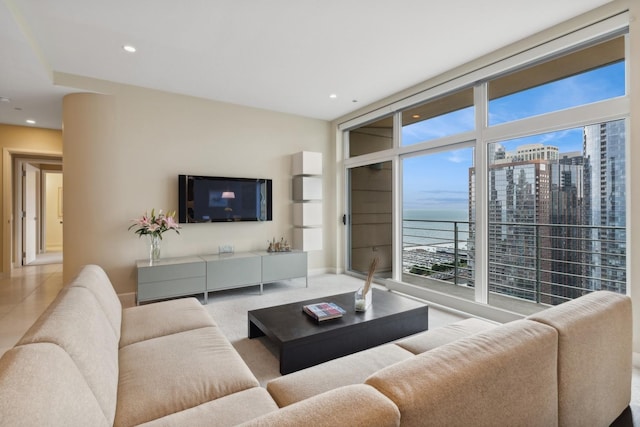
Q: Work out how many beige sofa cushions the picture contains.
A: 11